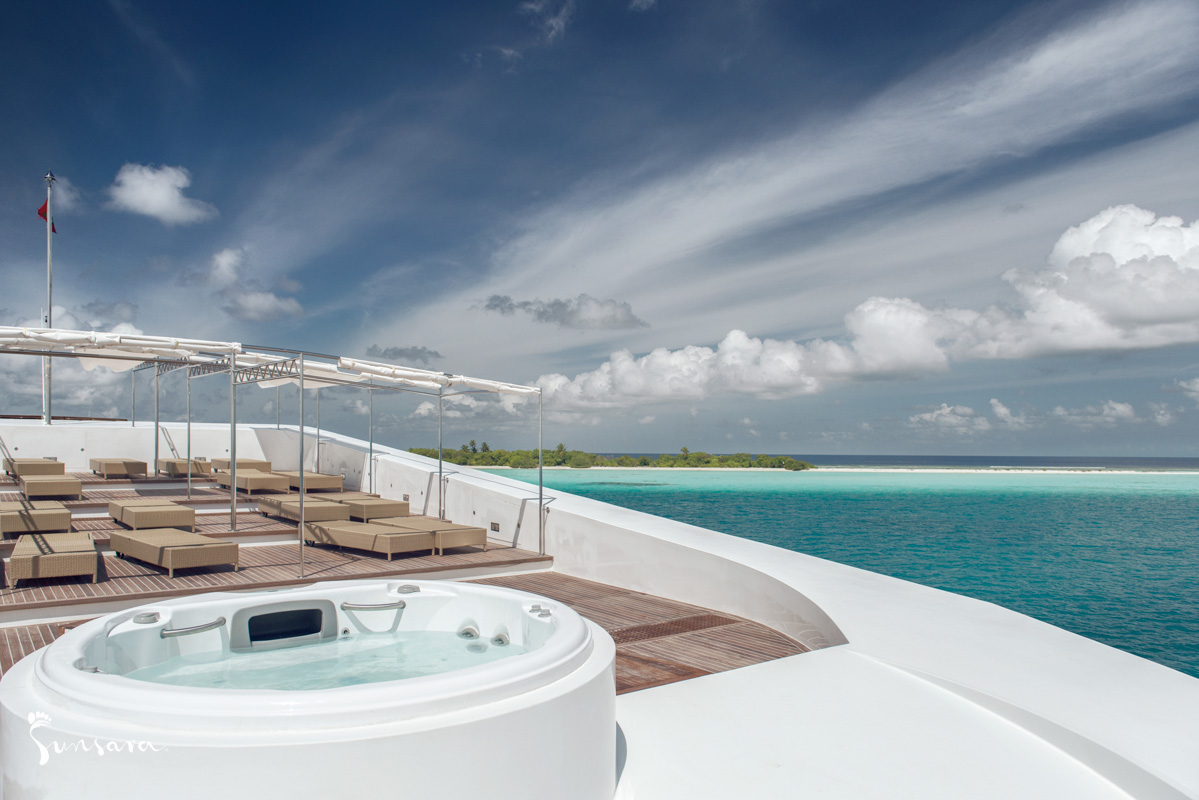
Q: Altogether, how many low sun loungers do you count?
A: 15